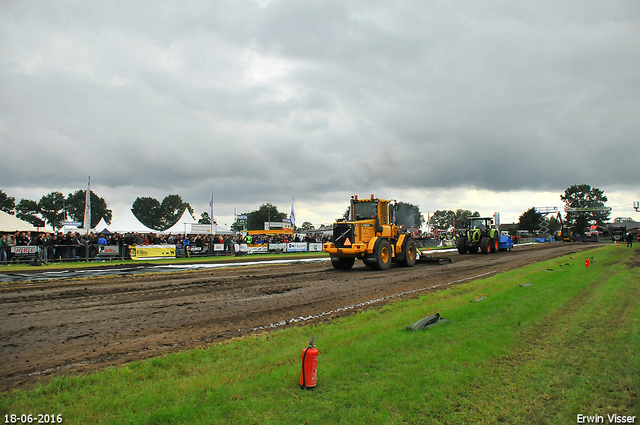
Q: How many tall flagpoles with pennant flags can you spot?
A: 3